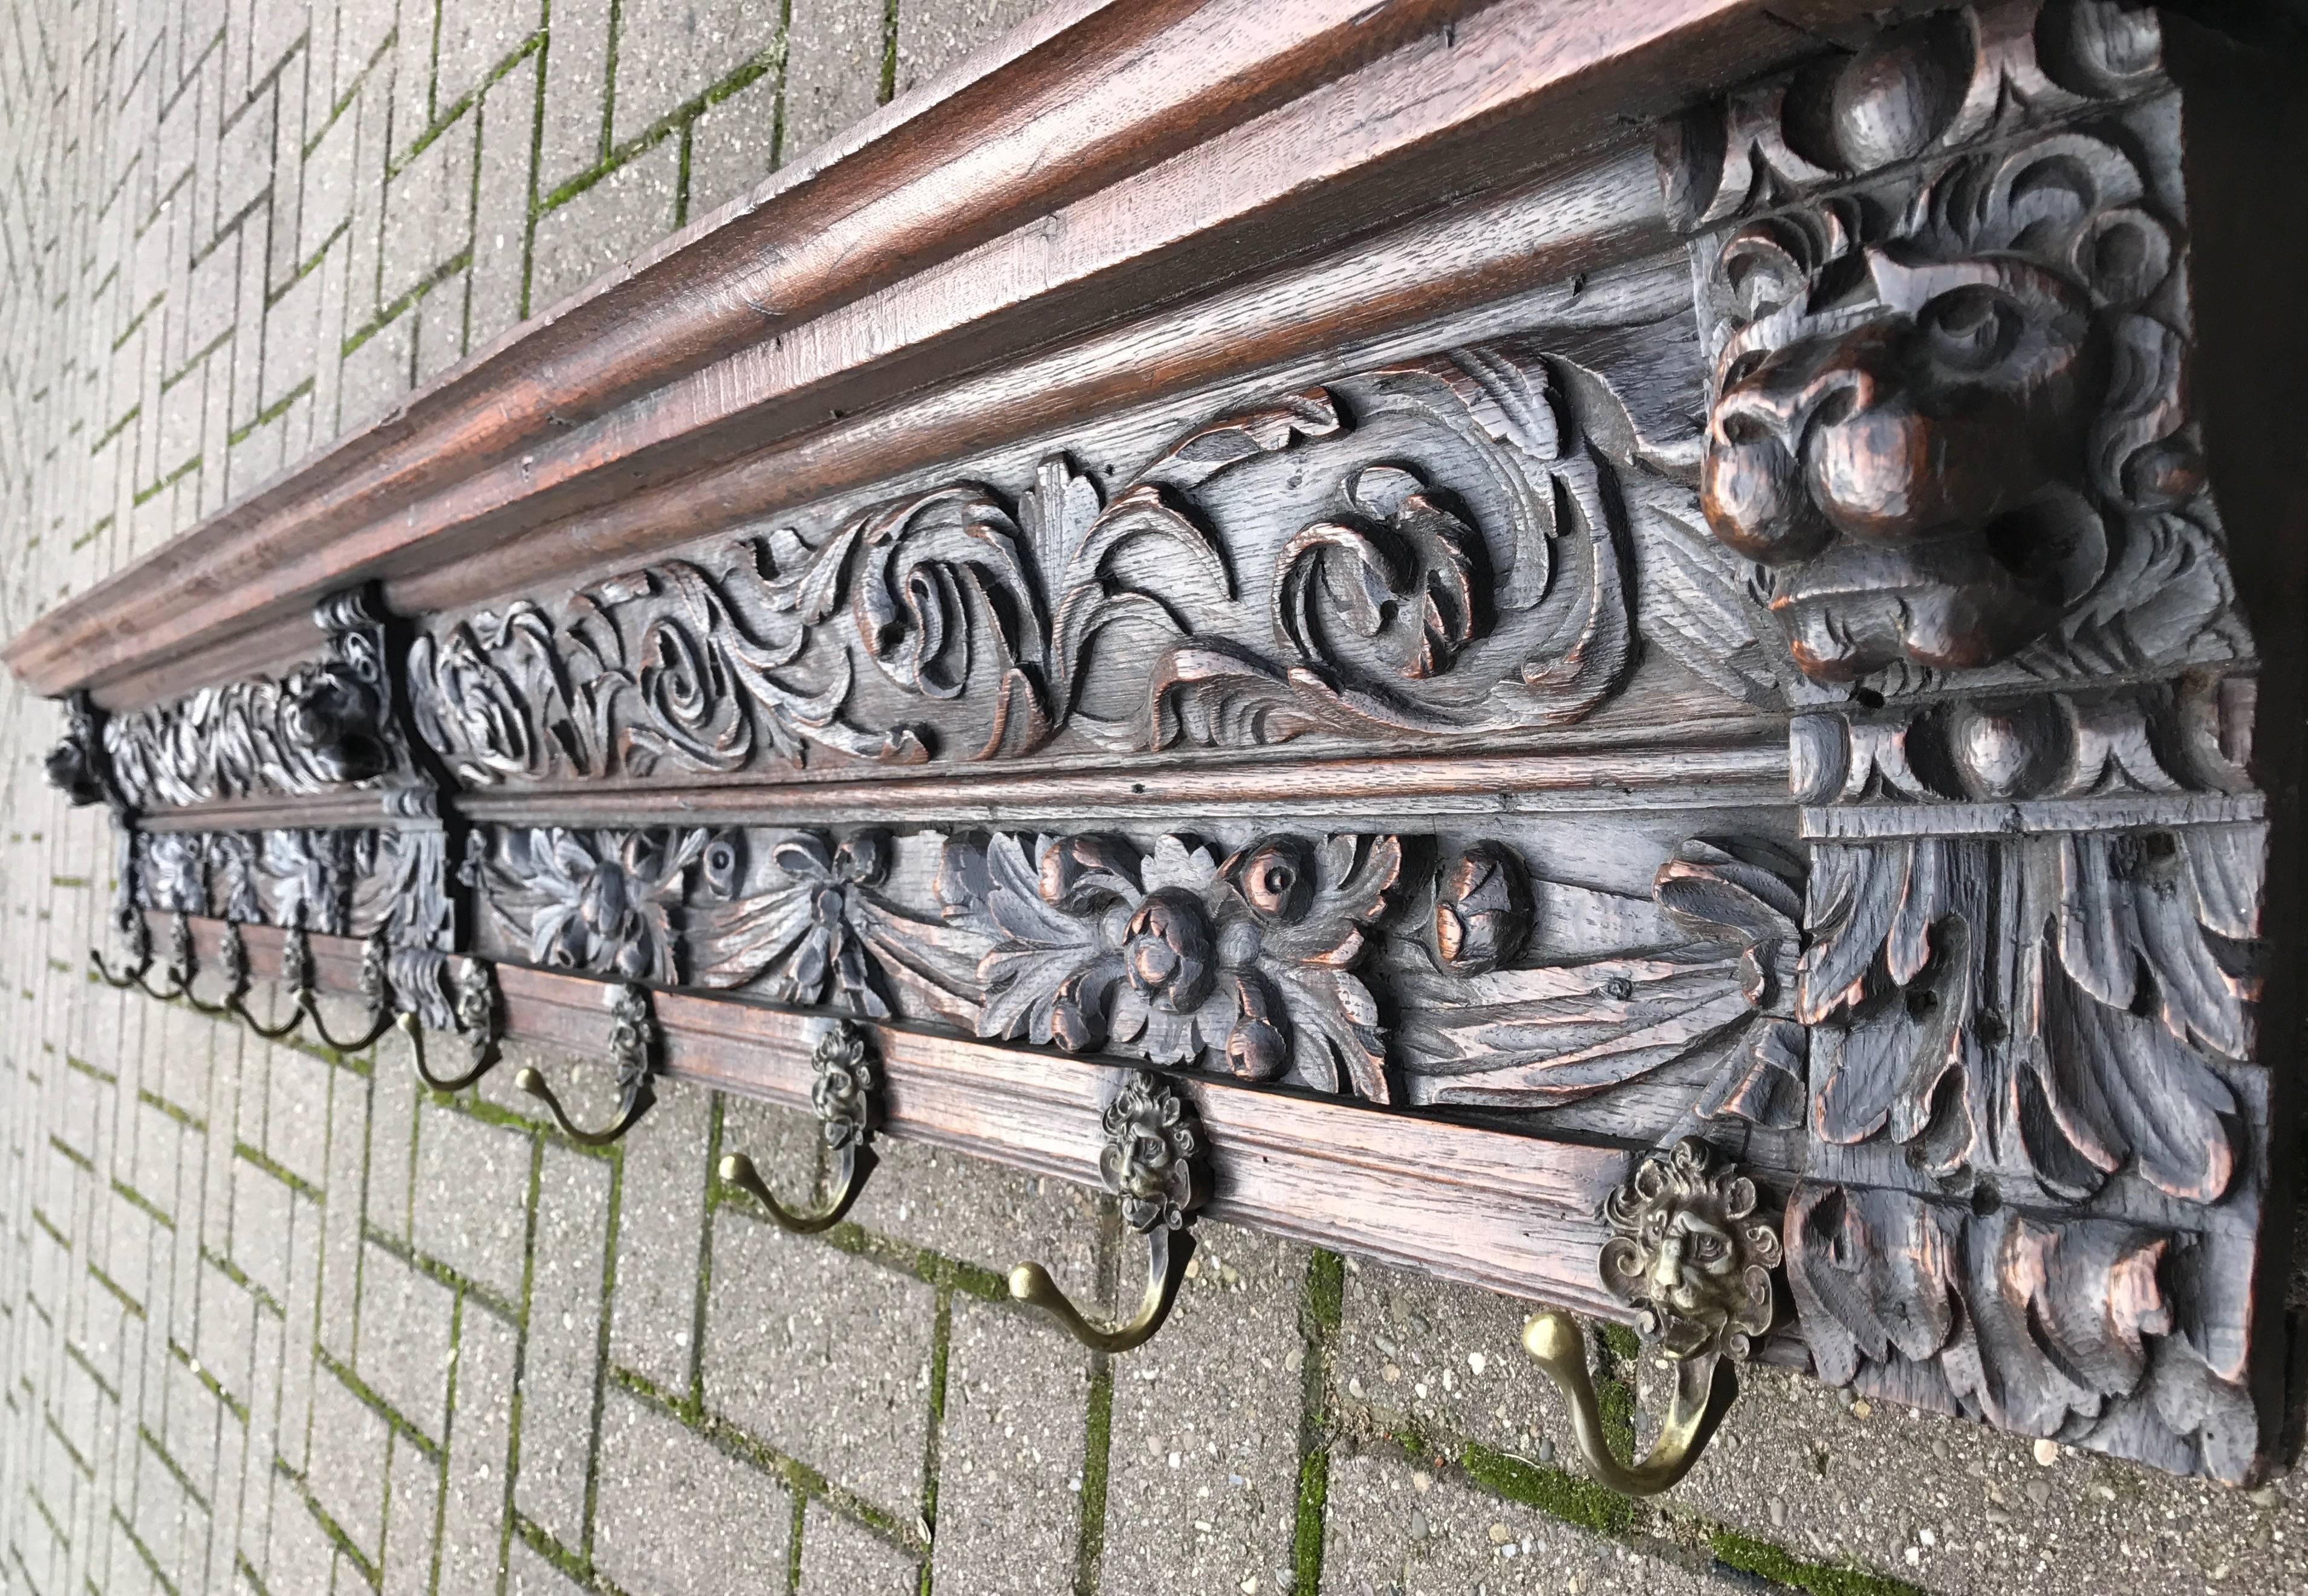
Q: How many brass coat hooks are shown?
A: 10